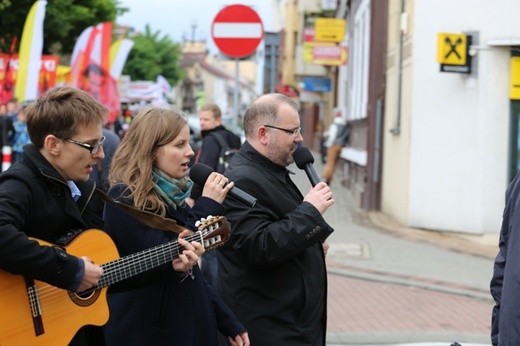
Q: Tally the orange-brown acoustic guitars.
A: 1